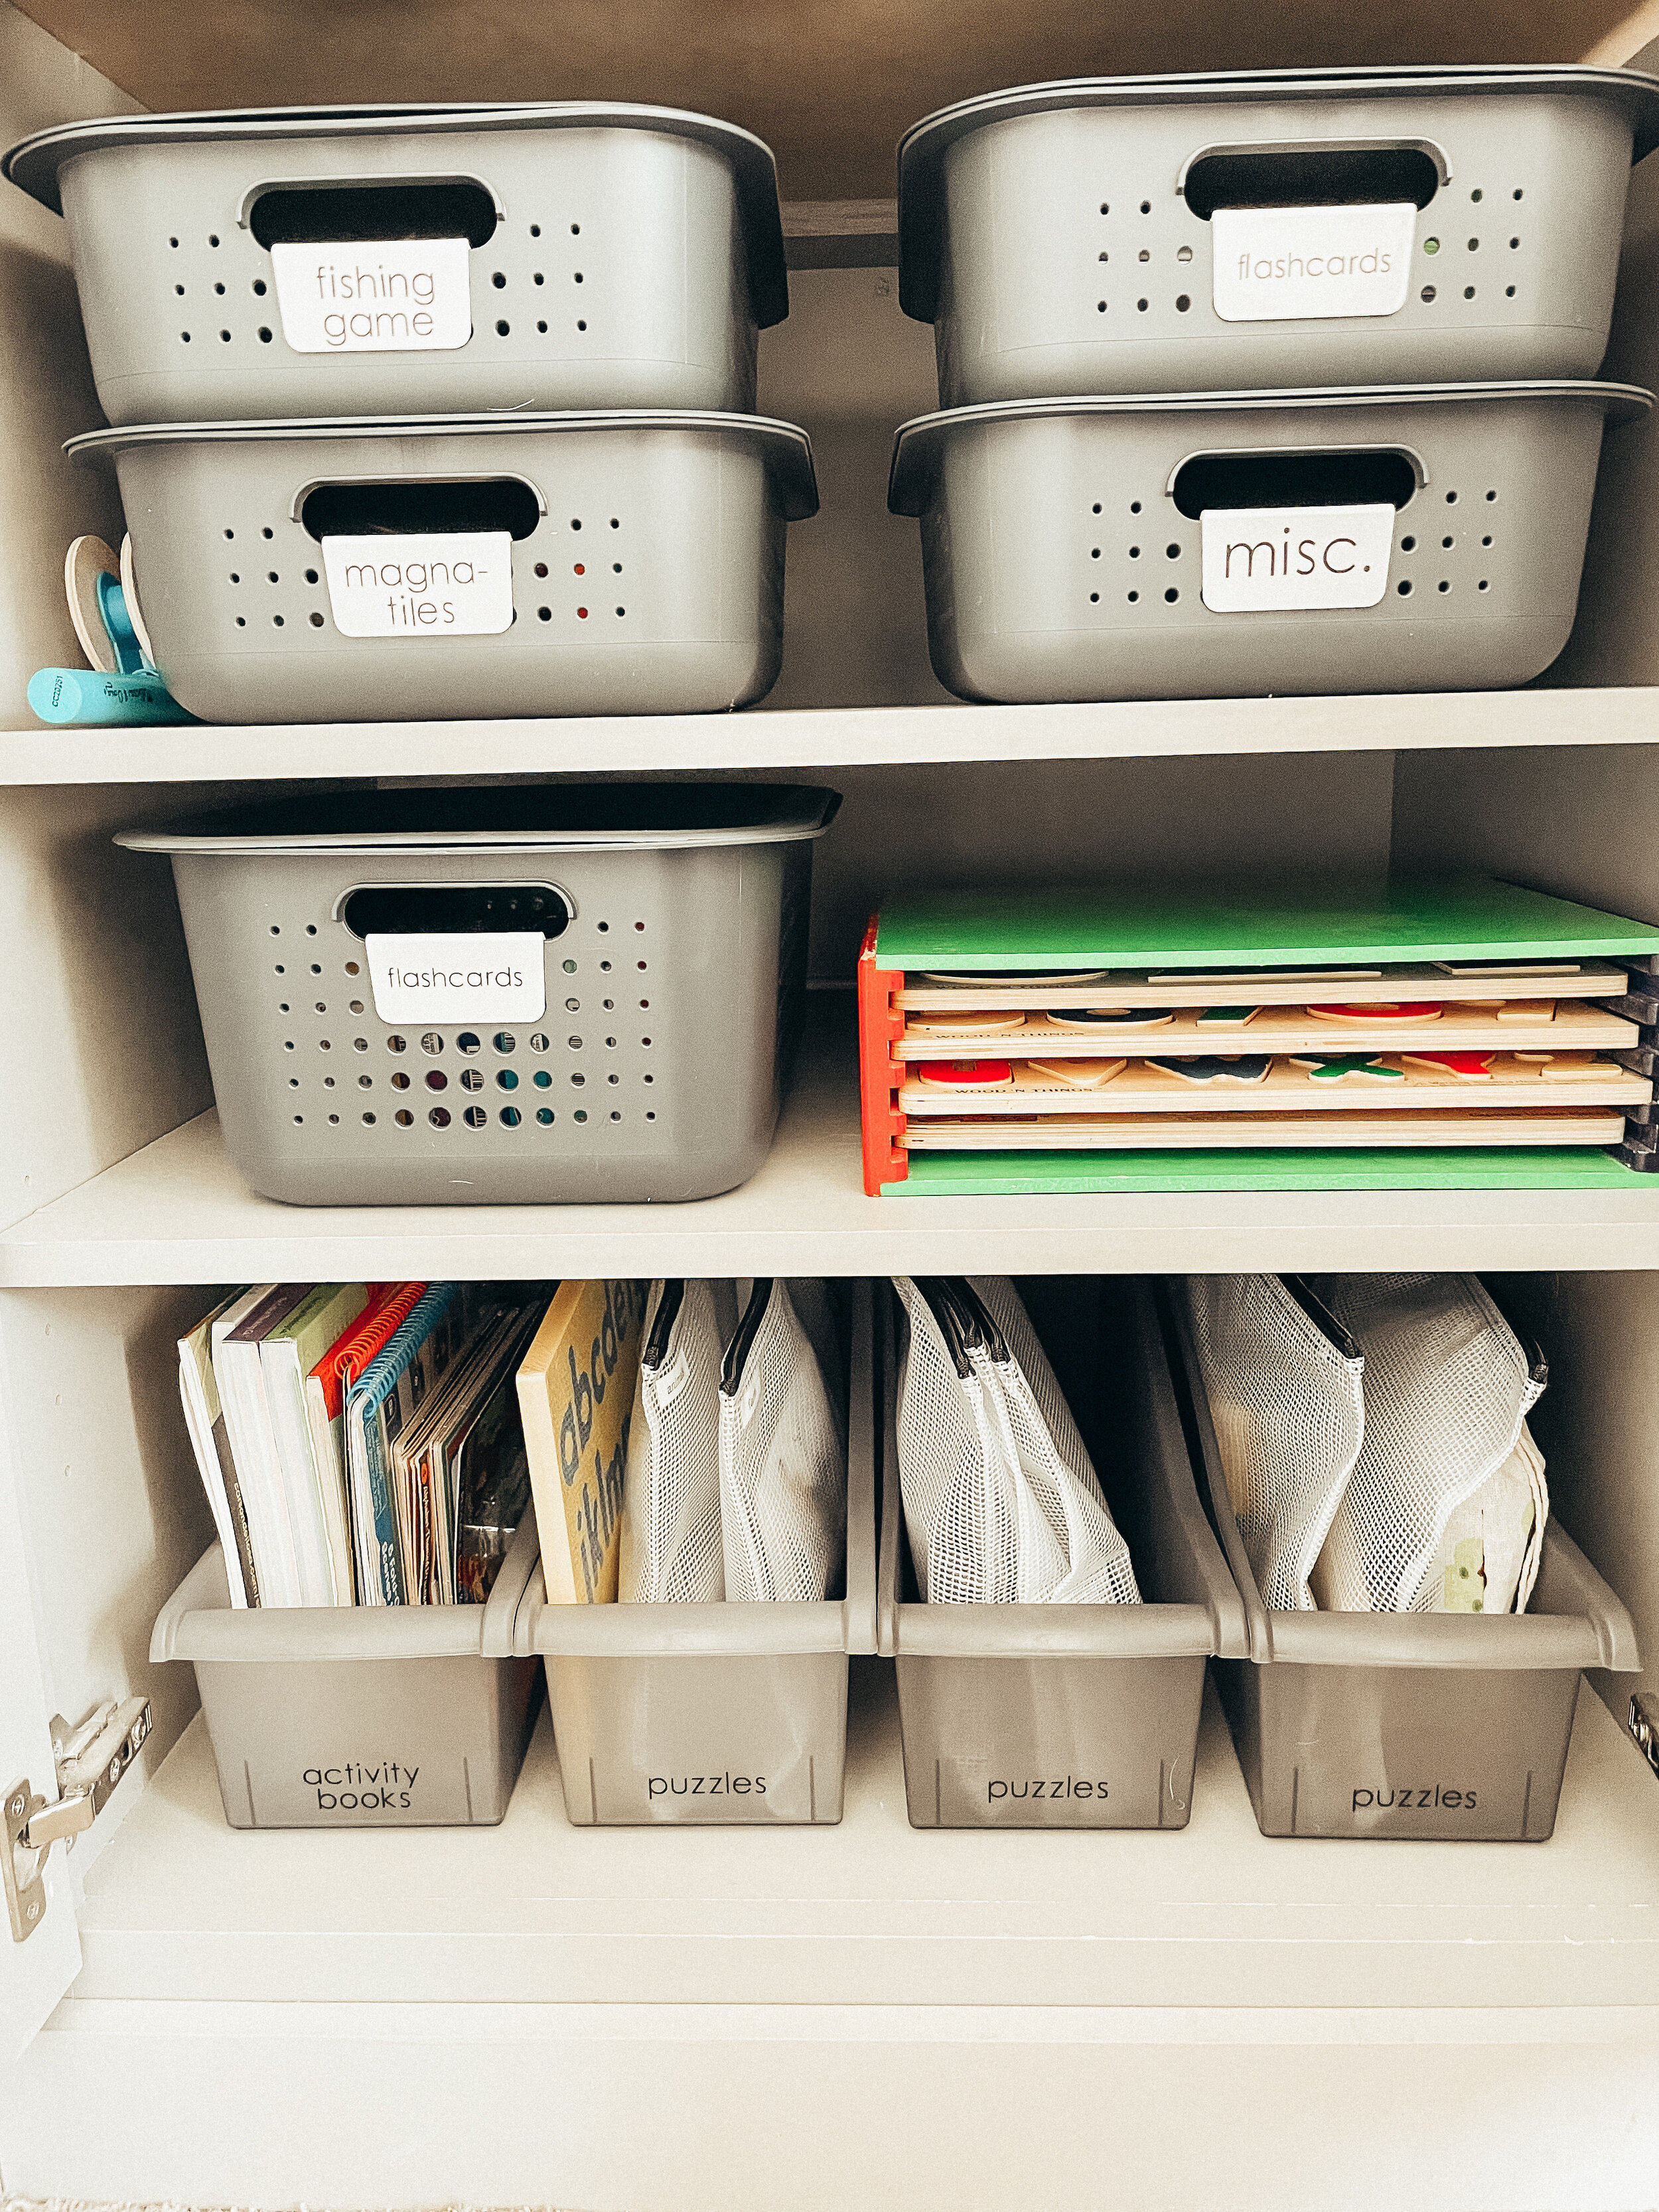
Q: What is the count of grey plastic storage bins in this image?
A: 9